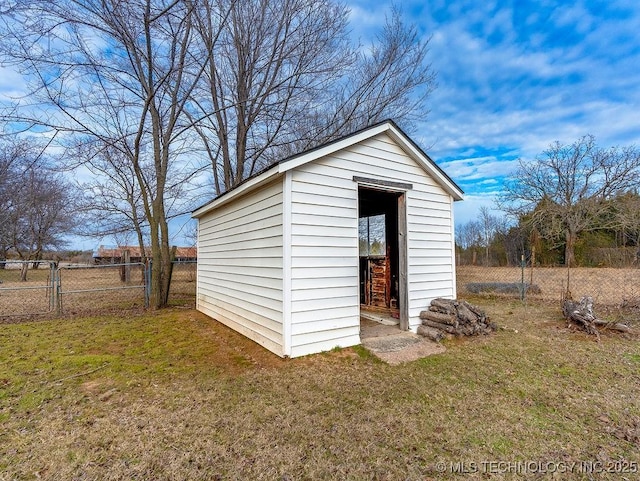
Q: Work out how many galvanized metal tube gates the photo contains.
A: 2